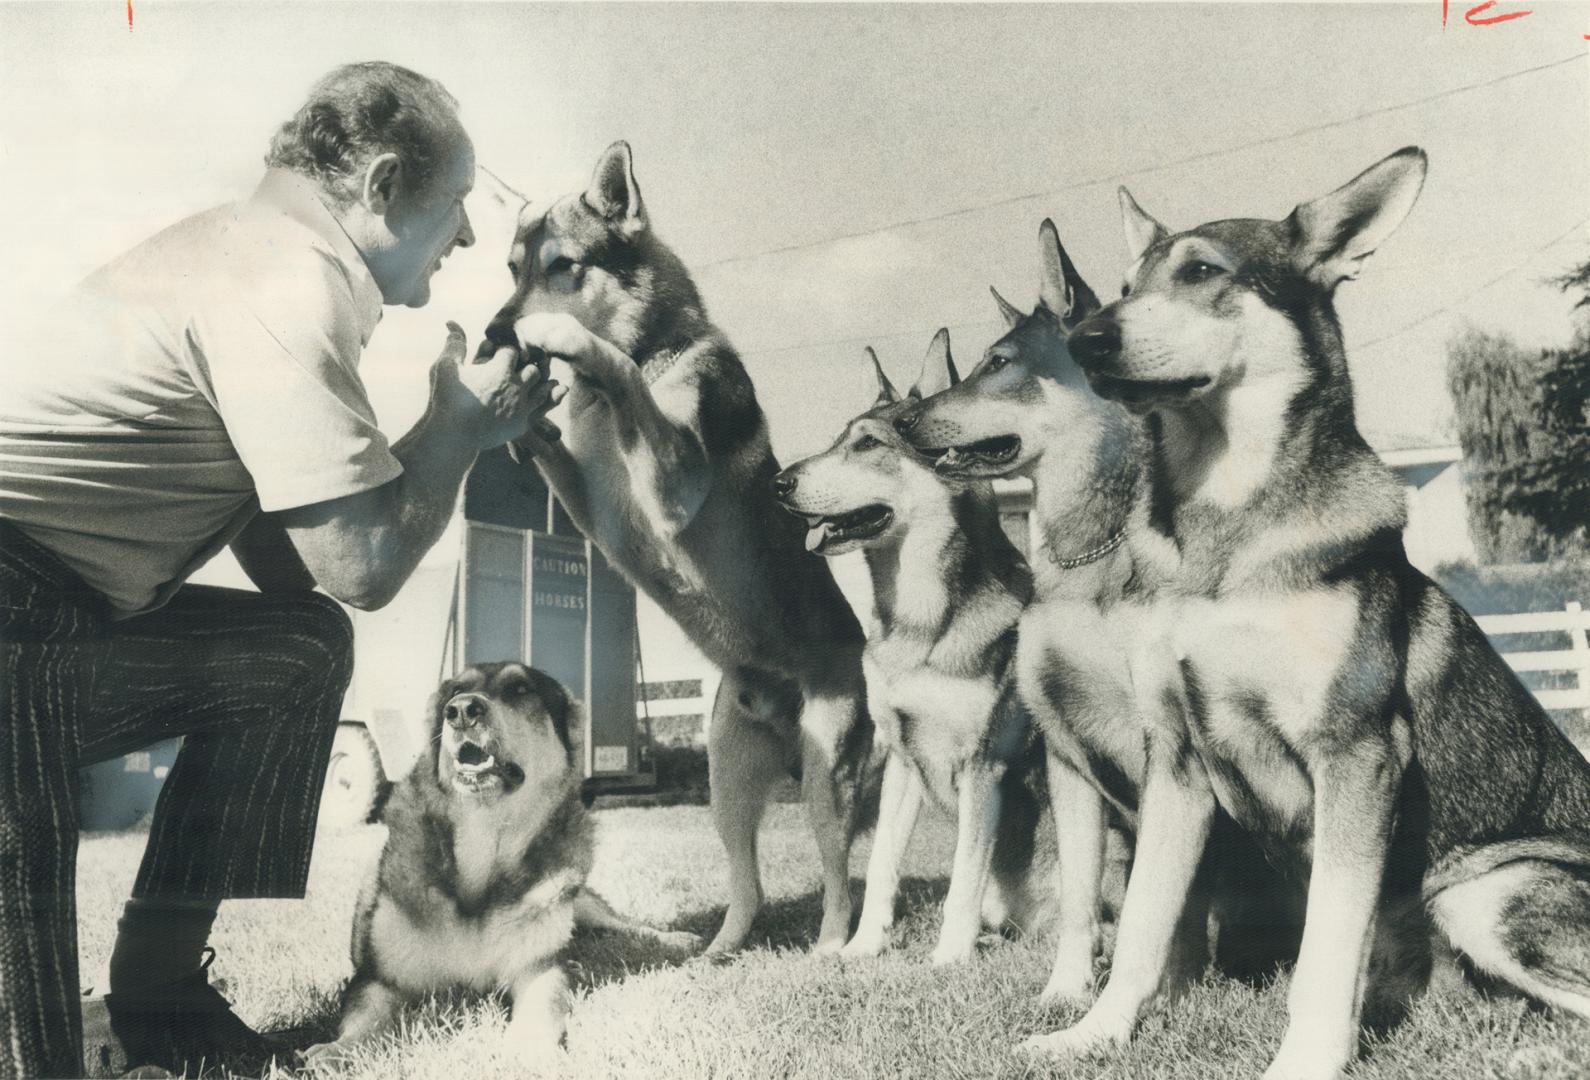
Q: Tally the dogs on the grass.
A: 5